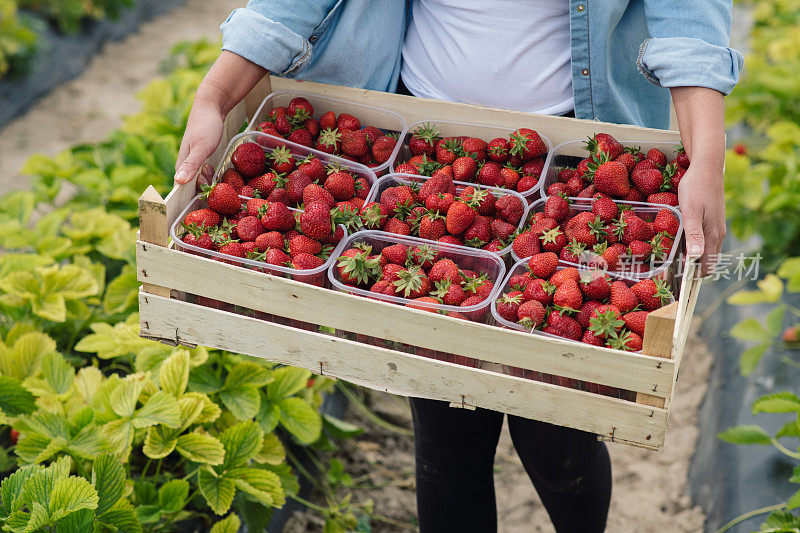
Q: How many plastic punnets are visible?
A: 9